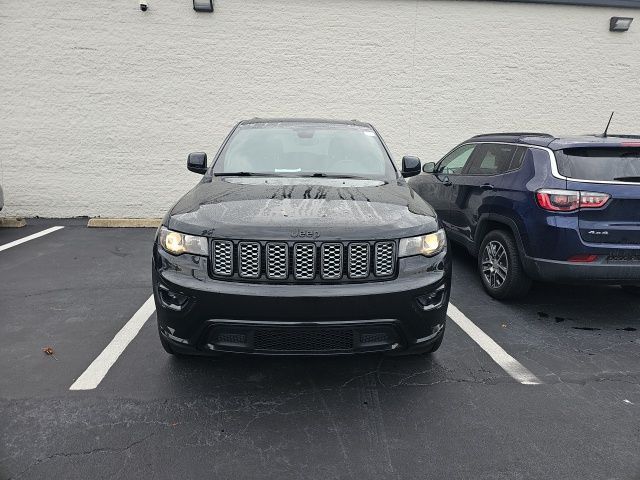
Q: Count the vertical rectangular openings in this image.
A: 7